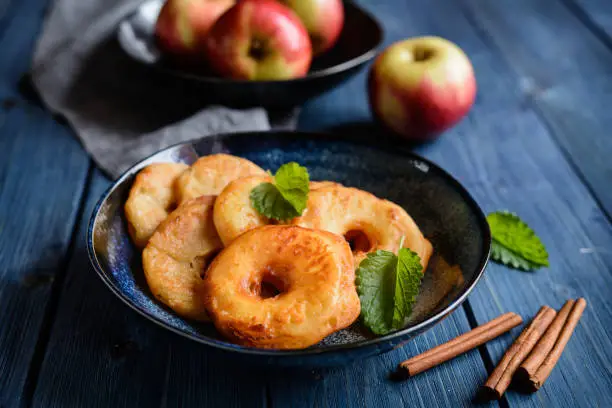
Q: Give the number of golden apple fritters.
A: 6